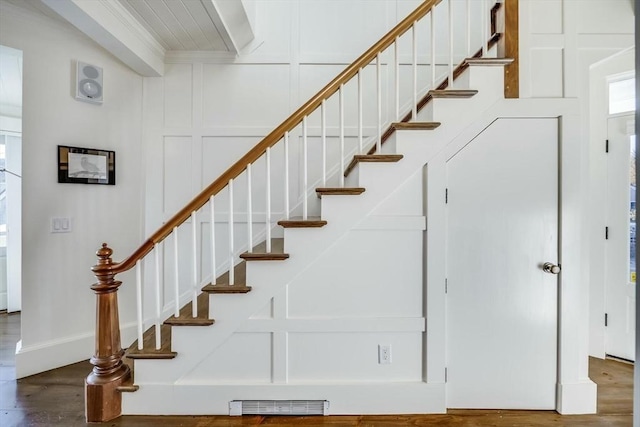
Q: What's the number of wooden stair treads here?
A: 11